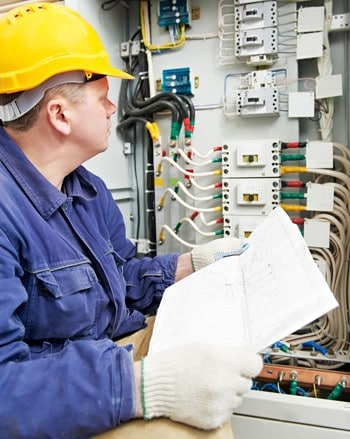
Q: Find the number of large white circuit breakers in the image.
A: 3